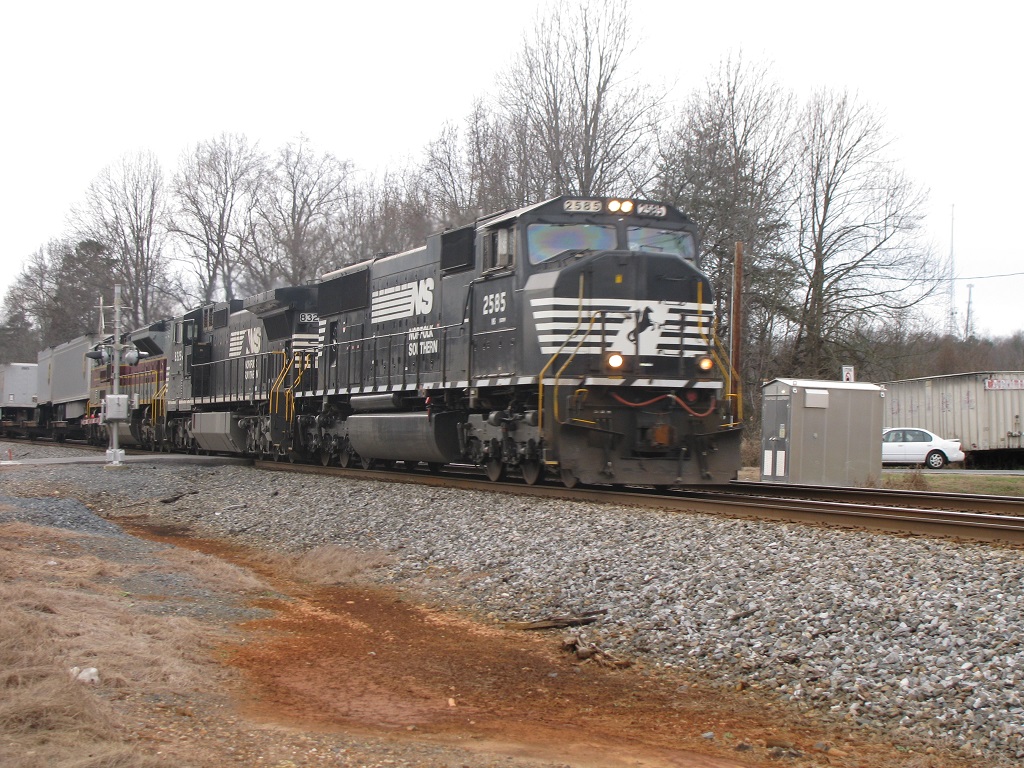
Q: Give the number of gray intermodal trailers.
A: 2